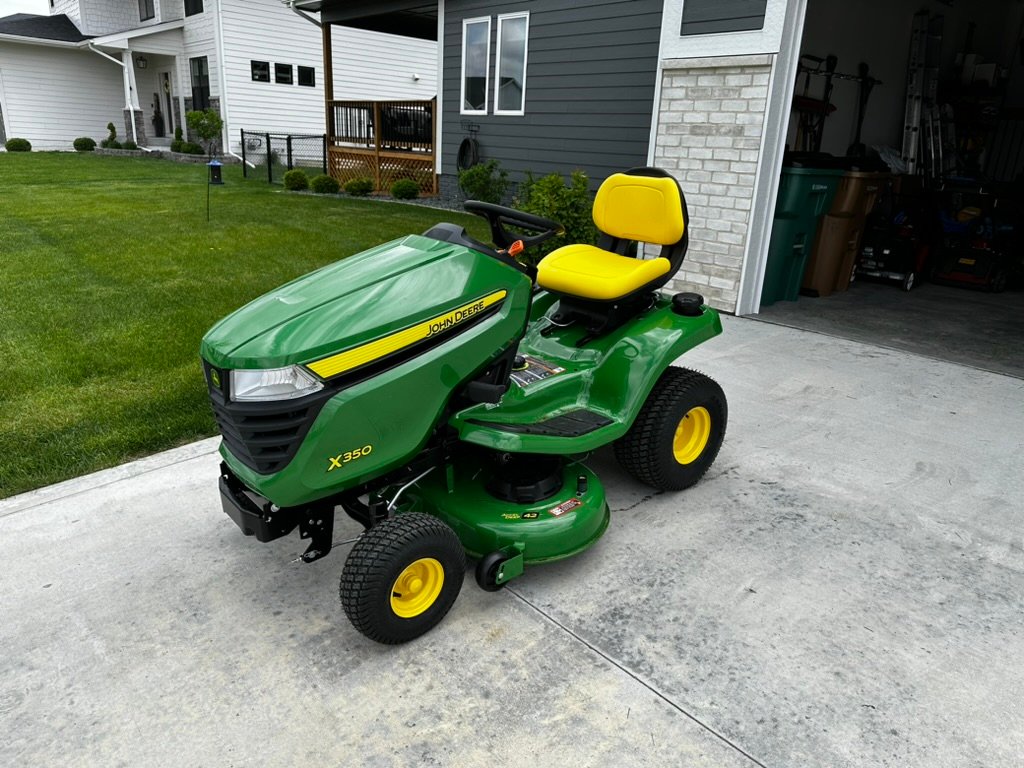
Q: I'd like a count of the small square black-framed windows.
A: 3